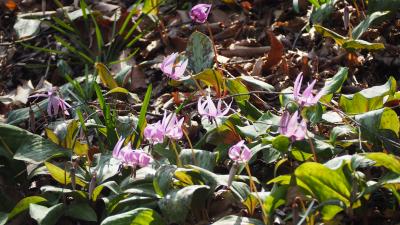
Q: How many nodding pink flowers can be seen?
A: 11